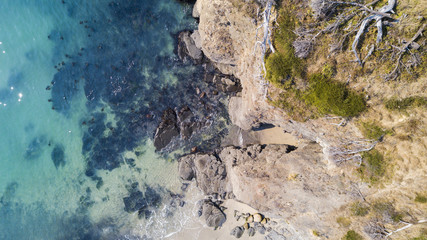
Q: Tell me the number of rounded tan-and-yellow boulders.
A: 4